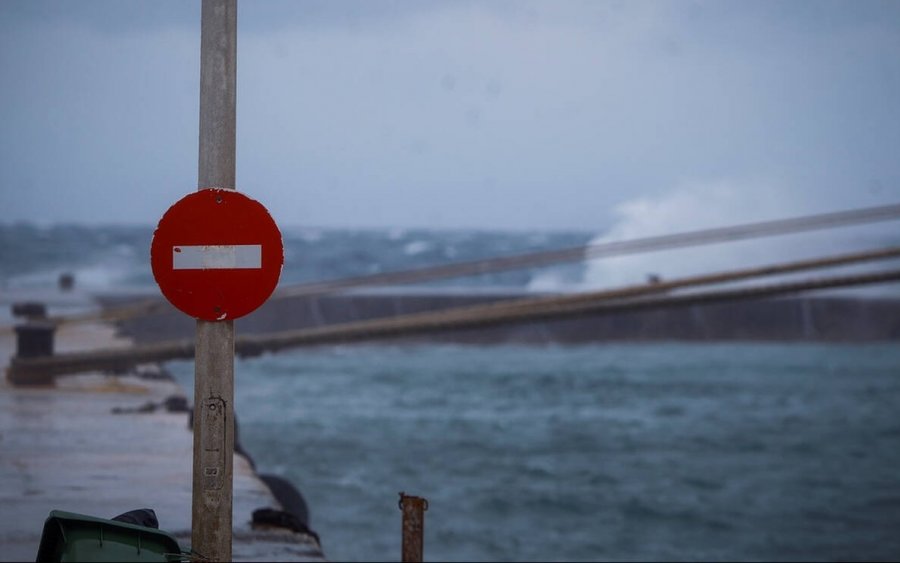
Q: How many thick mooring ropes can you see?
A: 3